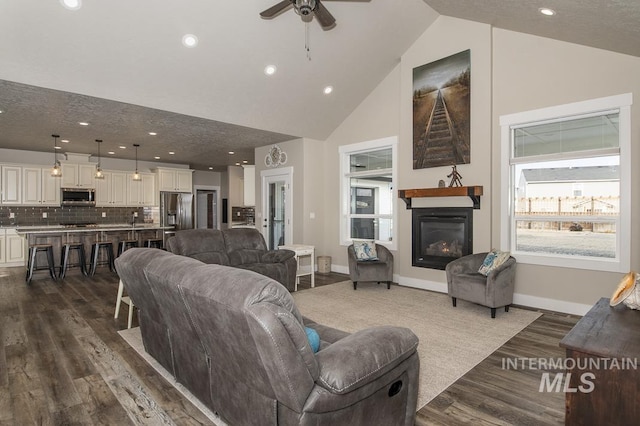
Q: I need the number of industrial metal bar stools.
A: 5